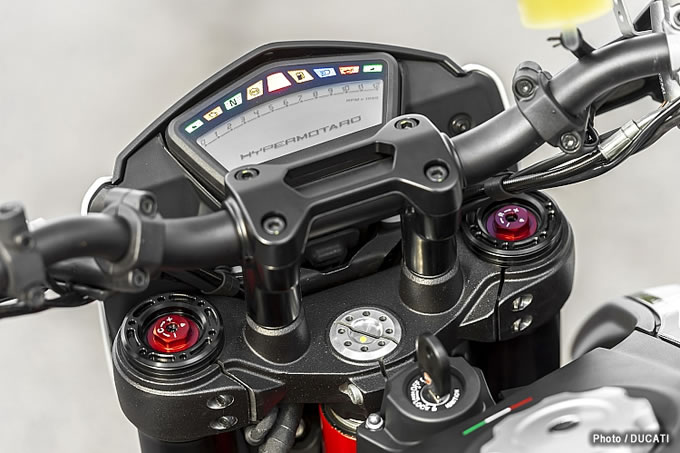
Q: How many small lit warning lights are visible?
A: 9